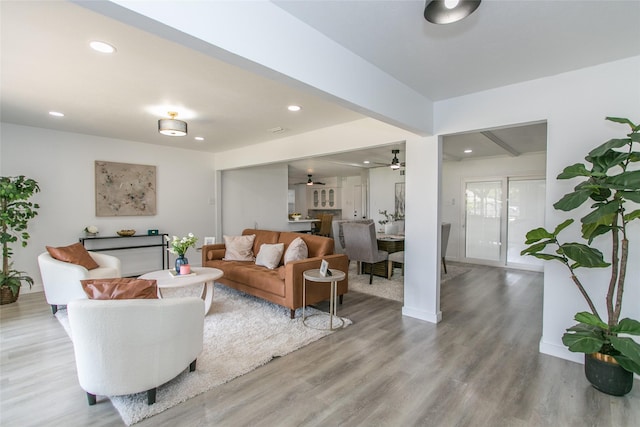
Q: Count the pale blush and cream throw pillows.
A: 3